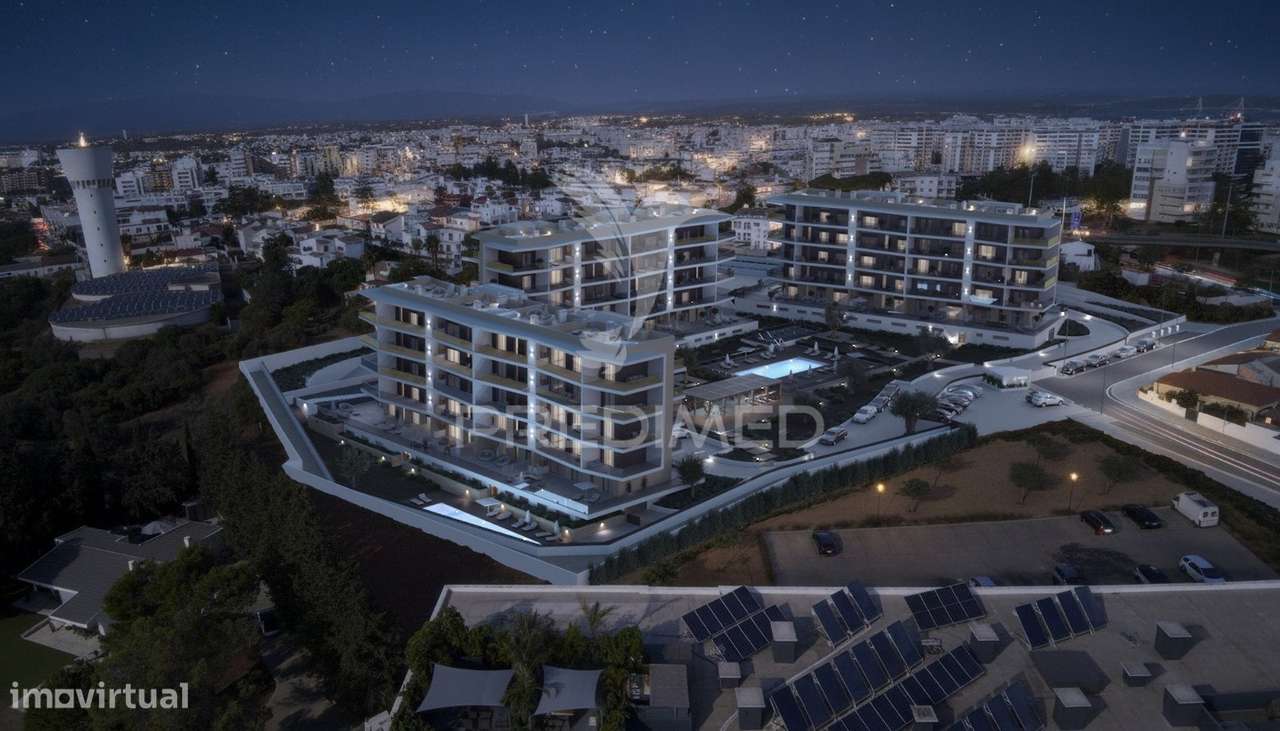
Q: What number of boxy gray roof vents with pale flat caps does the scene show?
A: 9